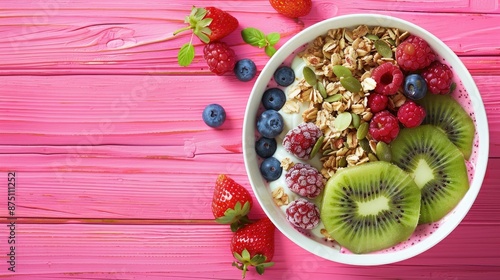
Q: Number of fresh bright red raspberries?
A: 7